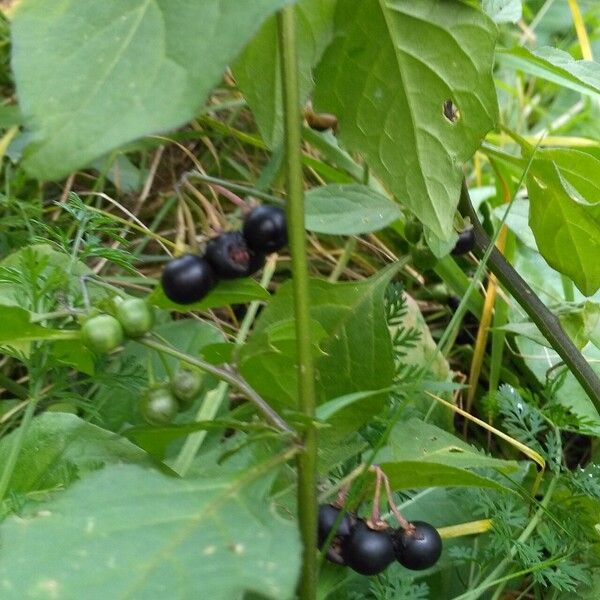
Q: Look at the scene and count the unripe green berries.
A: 4